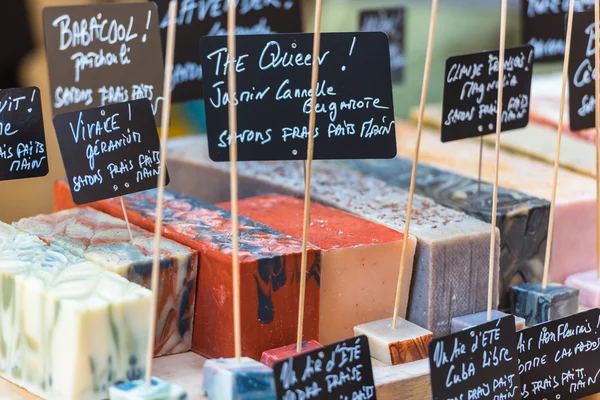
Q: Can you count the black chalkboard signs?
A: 12